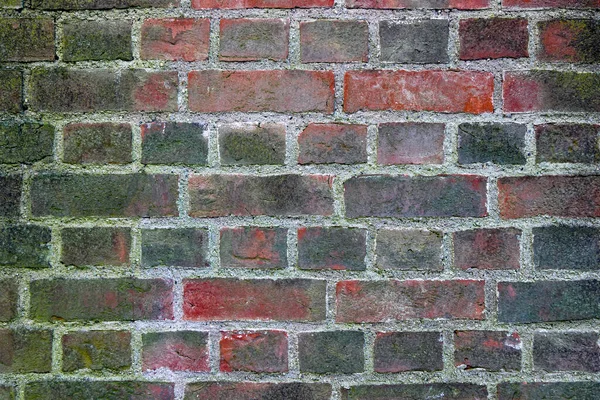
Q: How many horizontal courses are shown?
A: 9